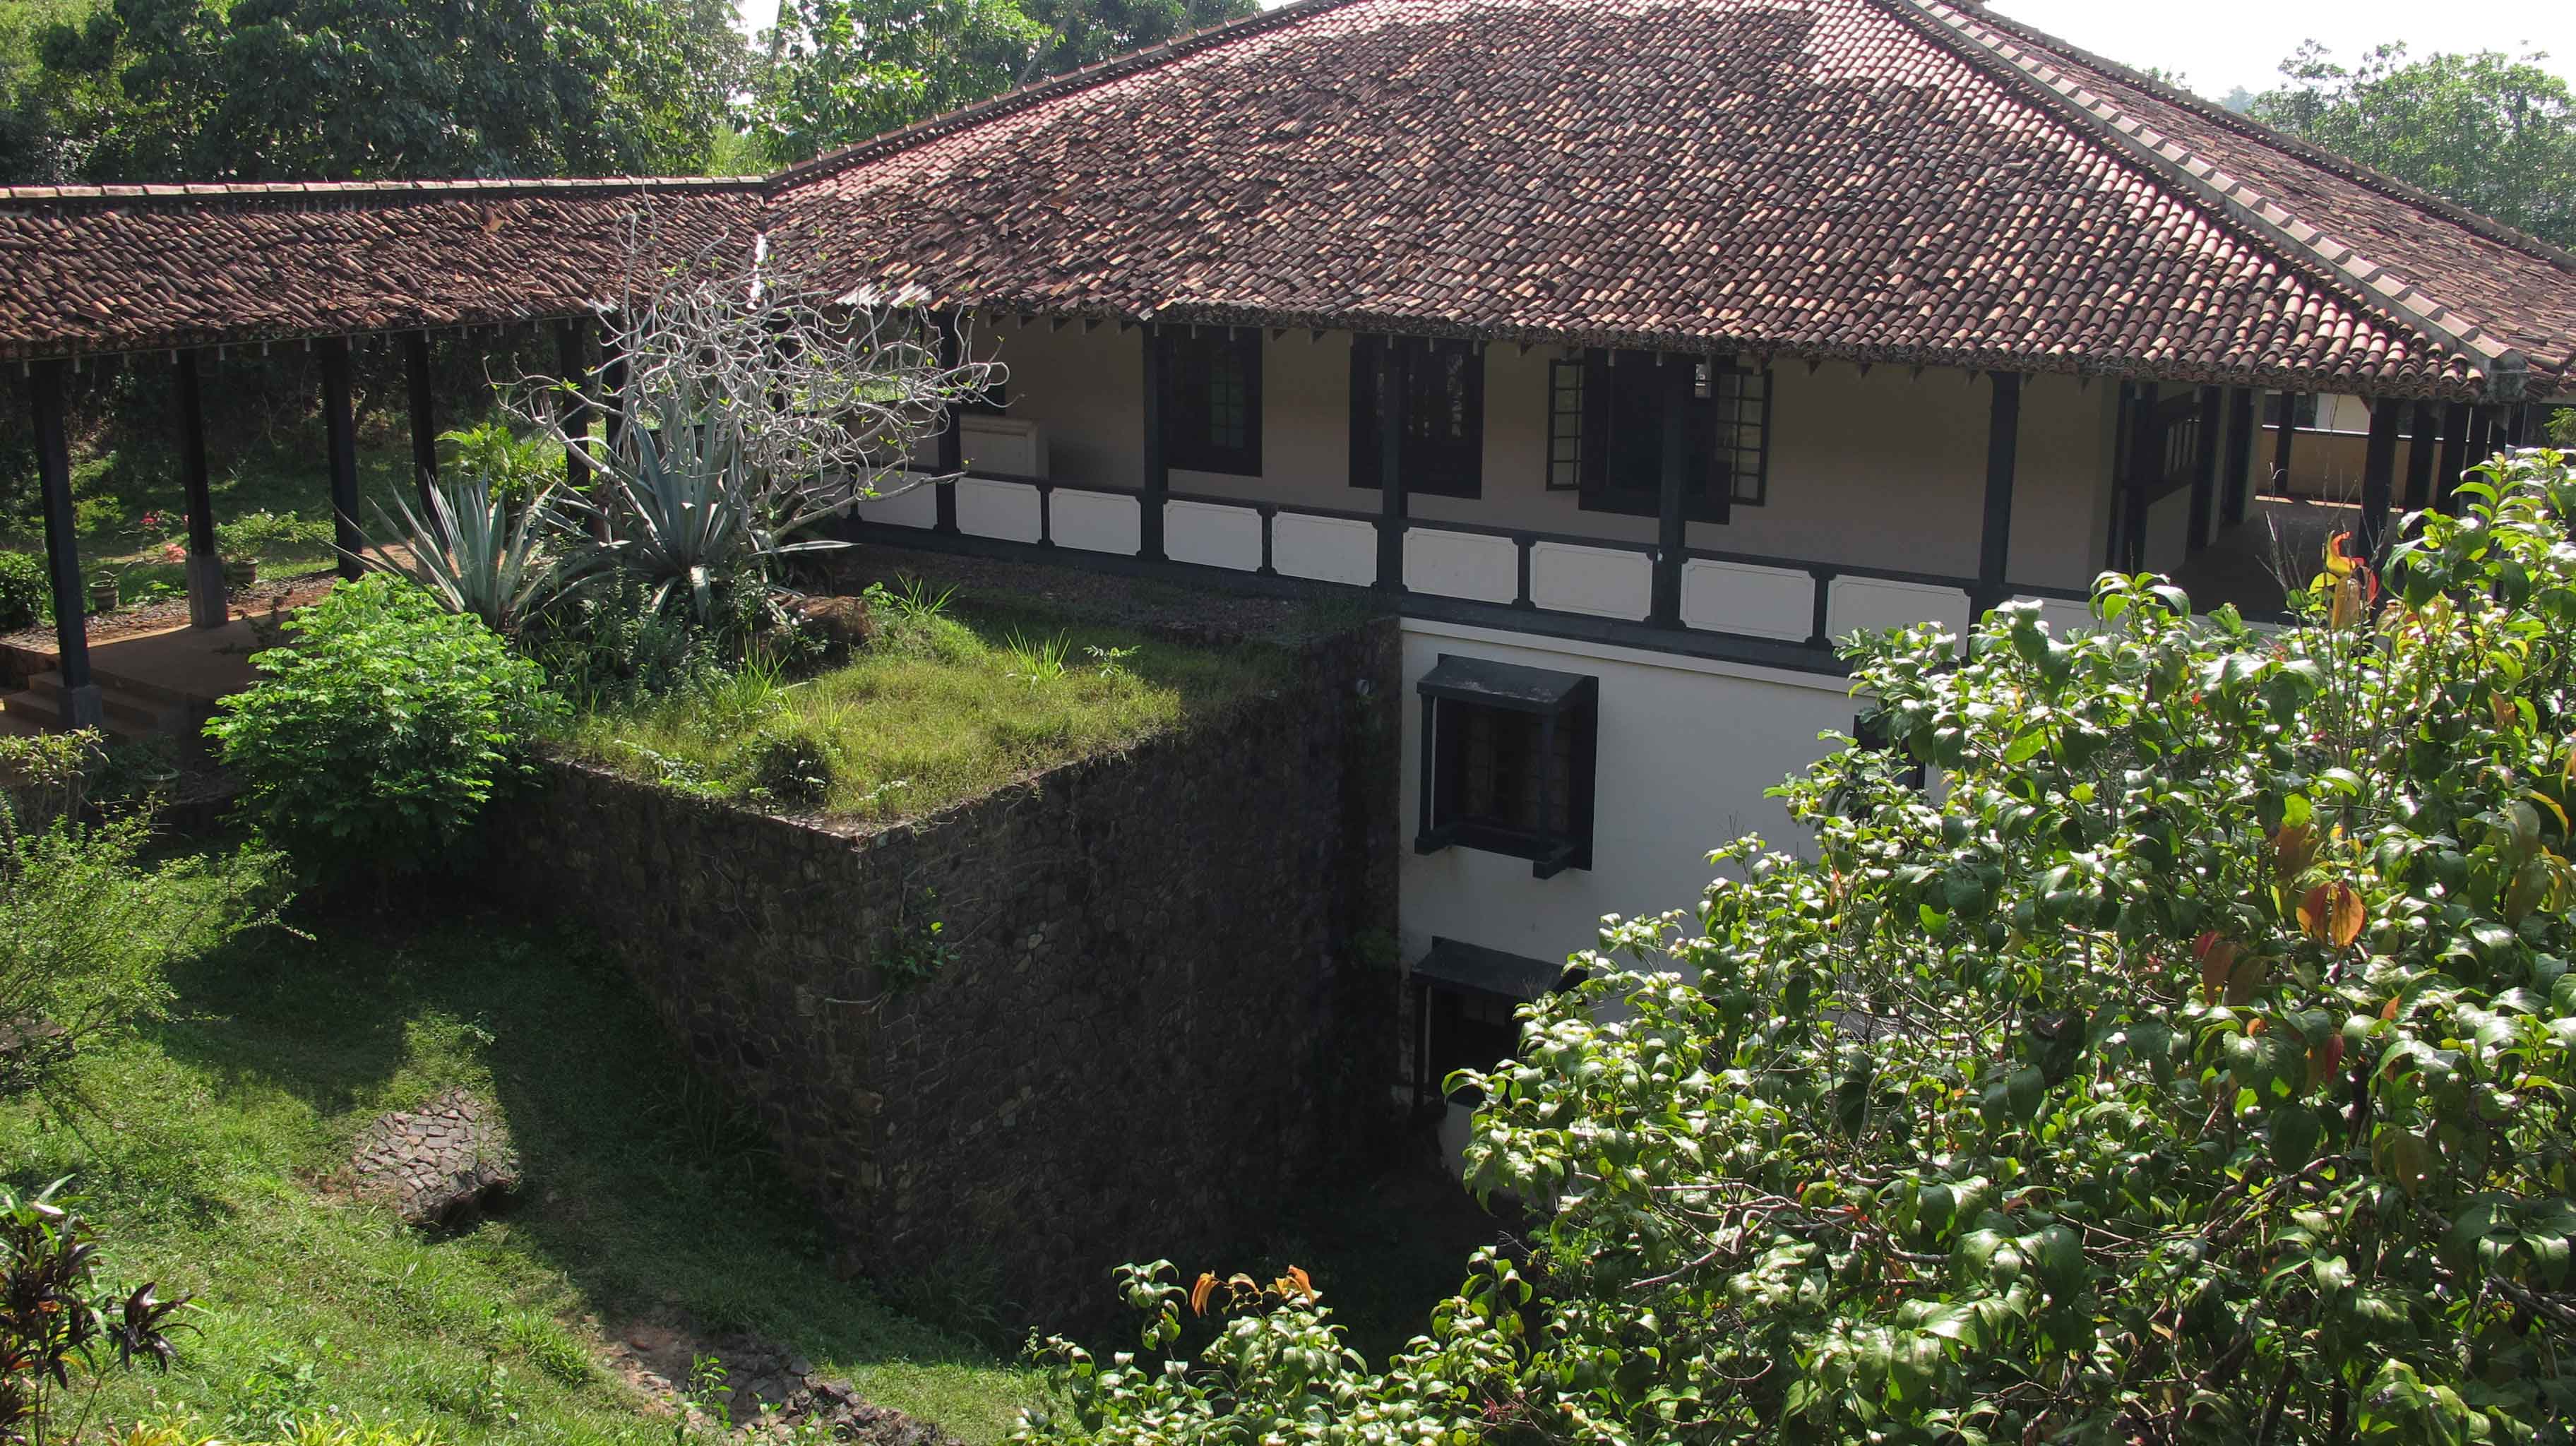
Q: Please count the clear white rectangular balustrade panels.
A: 9